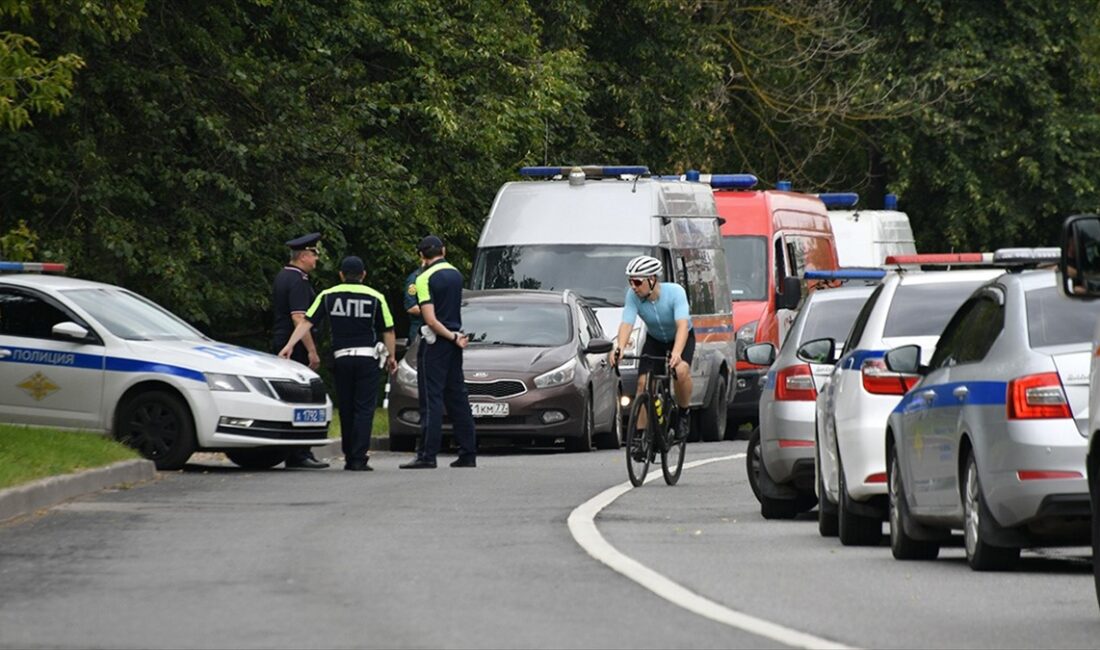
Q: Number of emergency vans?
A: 3